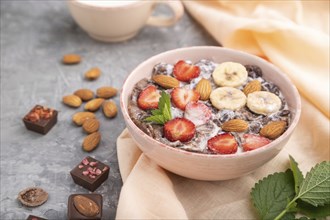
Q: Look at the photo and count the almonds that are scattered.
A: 10